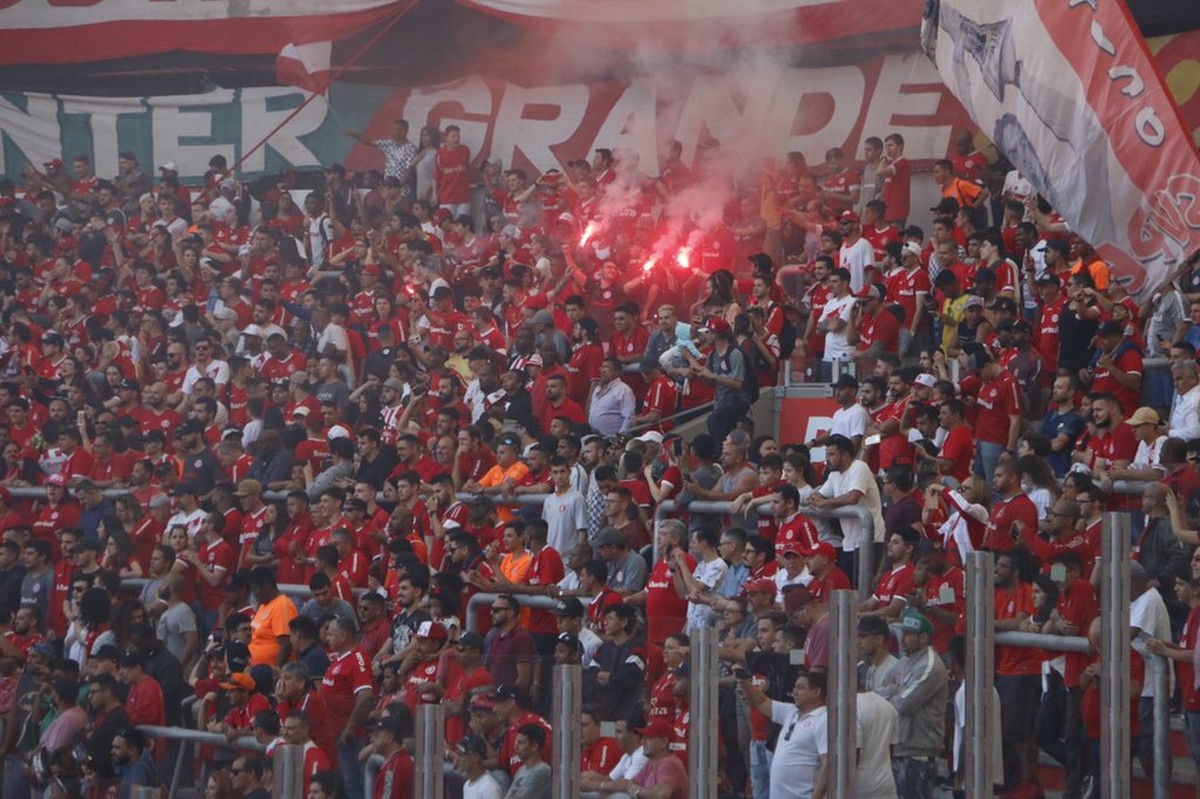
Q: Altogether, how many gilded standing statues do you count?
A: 0